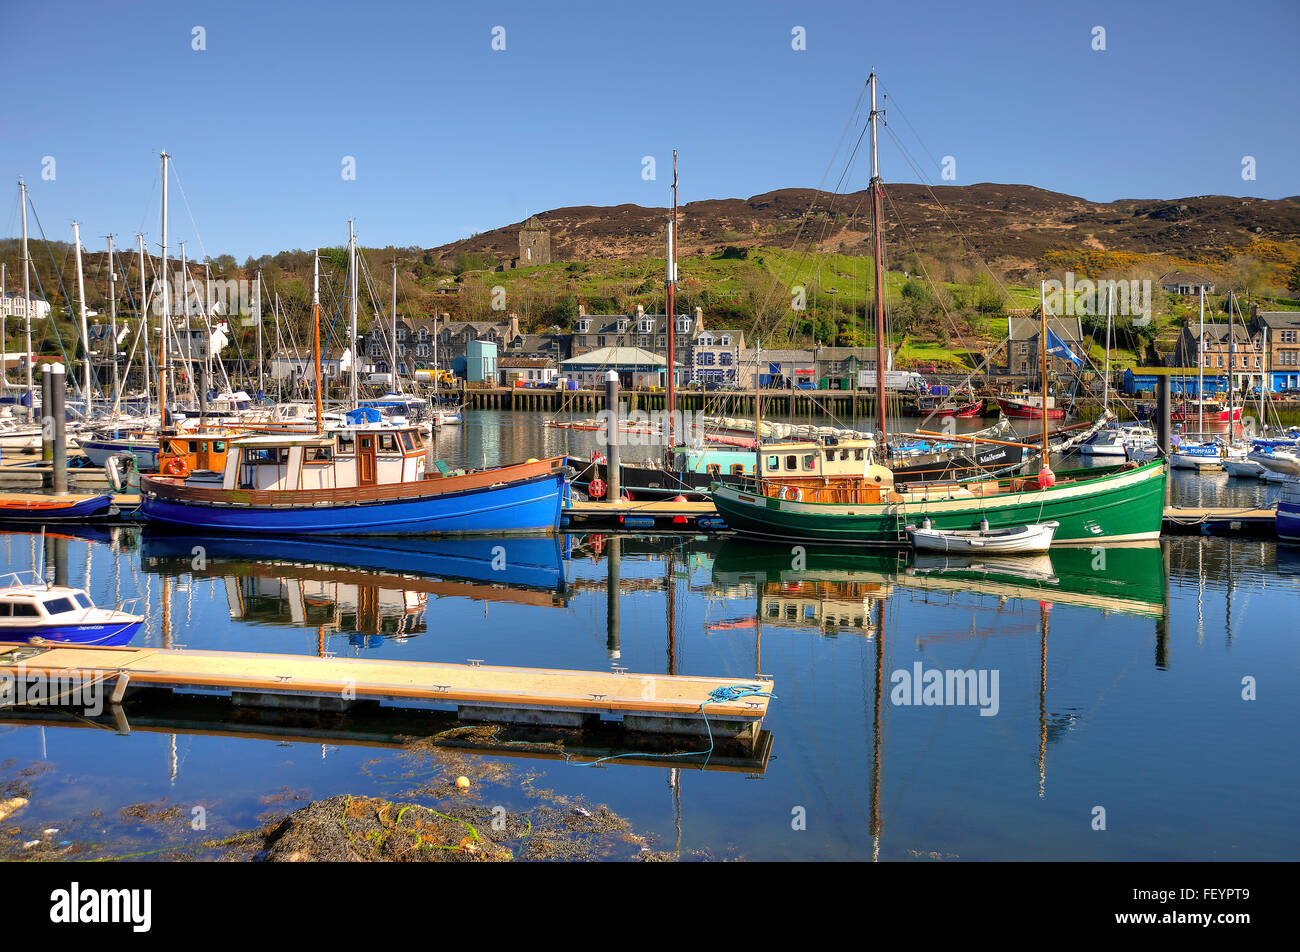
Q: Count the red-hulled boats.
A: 3